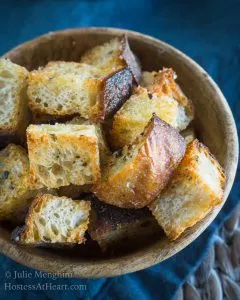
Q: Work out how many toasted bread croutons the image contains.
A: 11